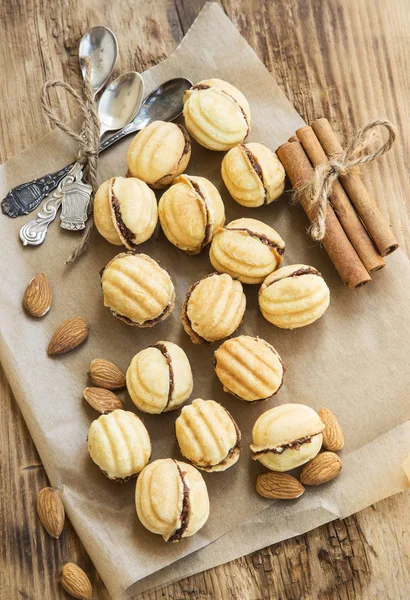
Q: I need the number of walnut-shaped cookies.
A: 15